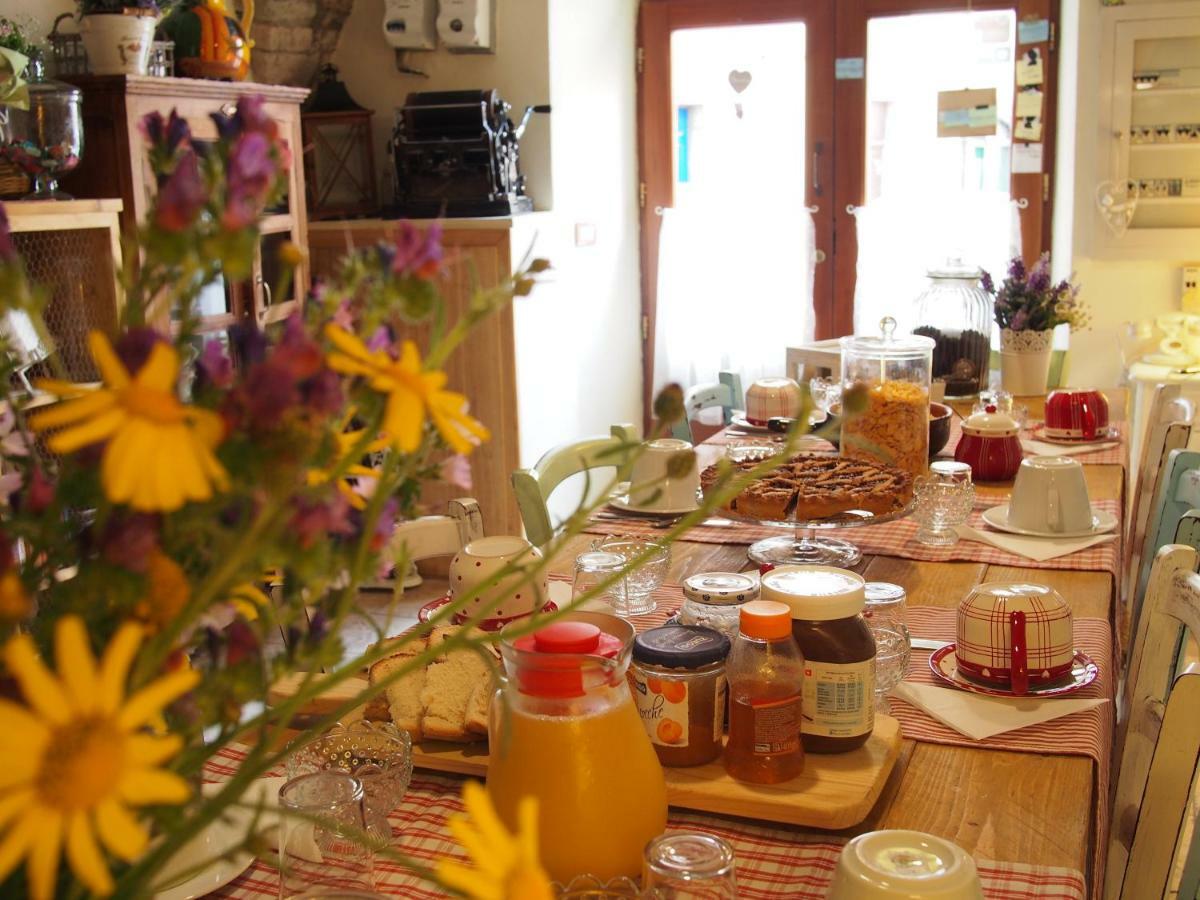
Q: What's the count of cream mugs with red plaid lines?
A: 2